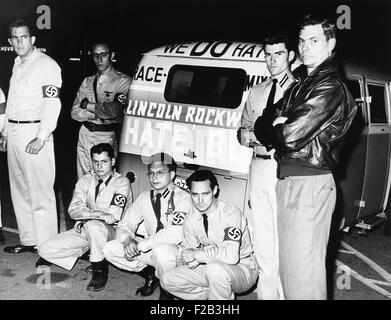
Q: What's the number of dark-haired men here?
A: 7